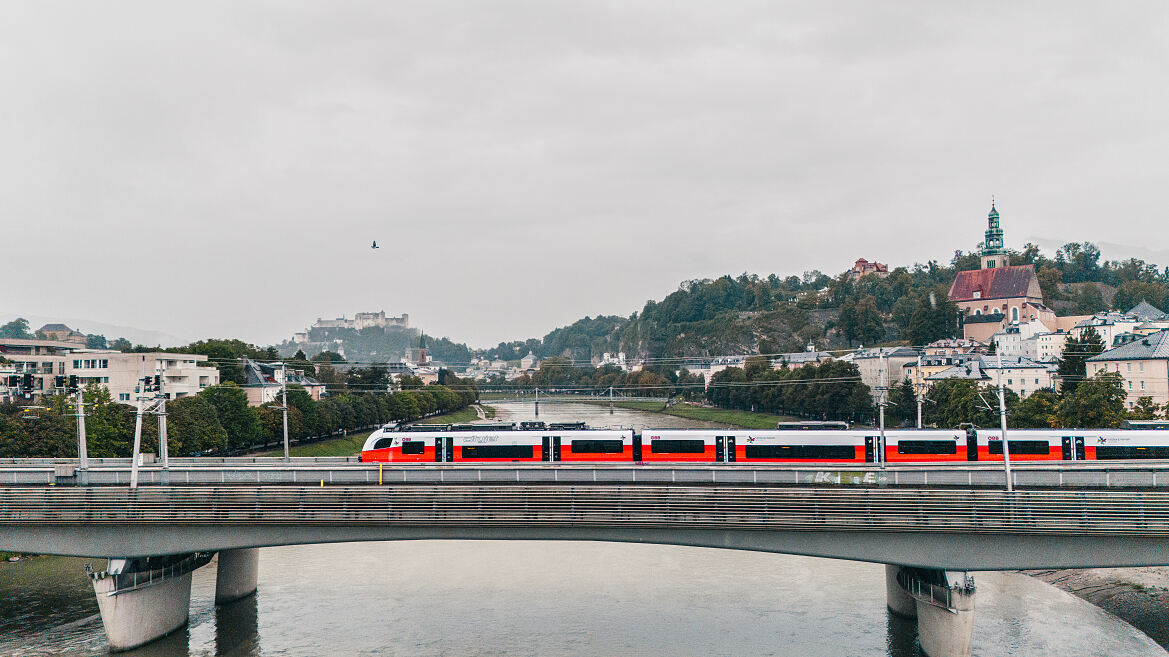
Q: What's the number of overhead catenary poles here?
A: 7